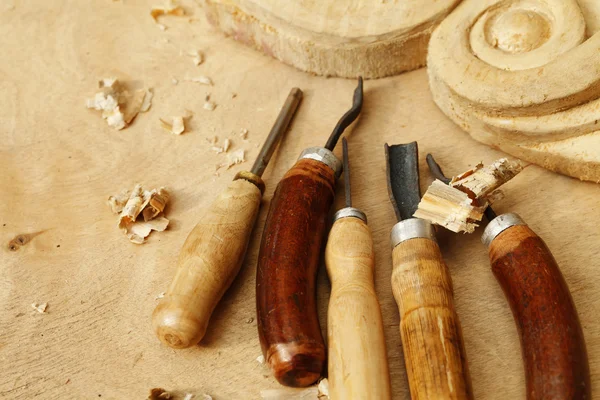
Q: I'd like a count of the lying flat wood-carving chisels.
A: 5